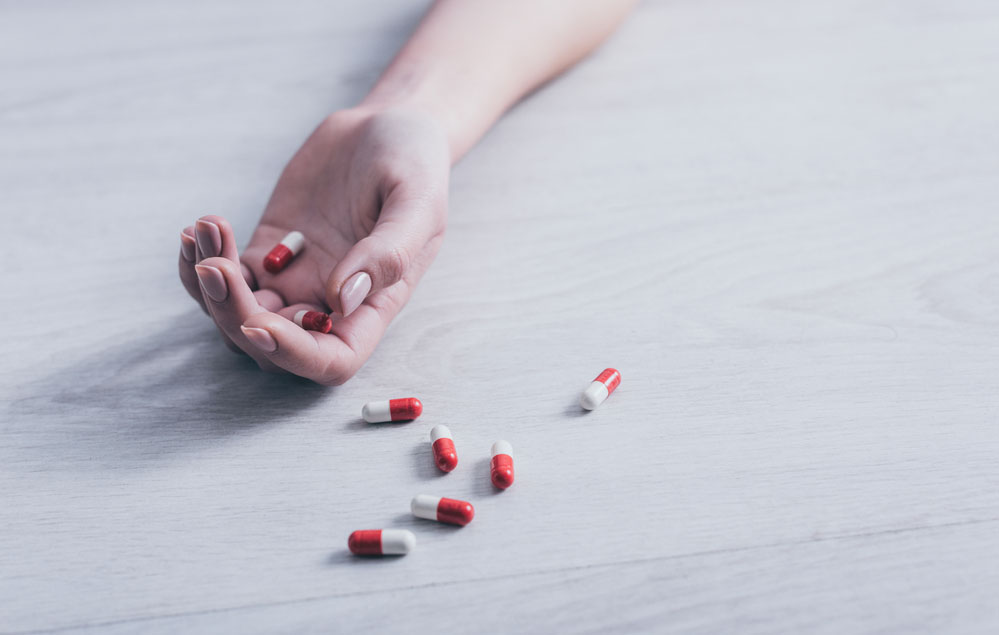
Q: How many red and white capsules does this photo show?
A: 8